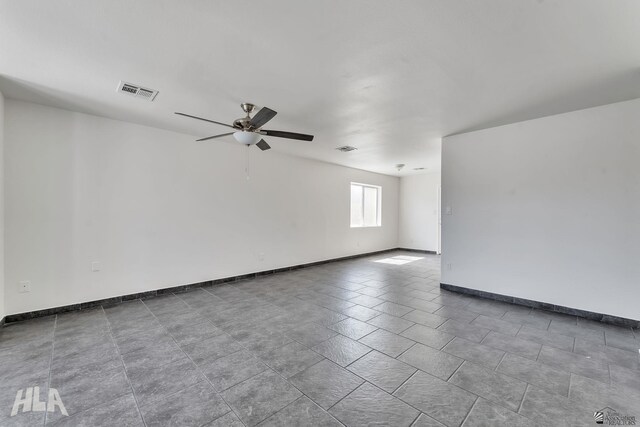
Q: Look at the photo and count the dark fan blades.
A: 5